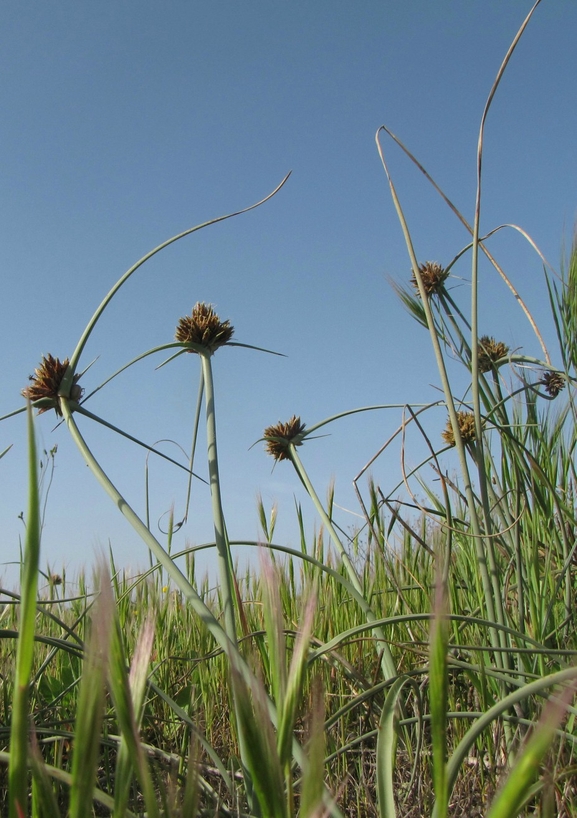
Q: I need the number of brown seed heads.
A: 7